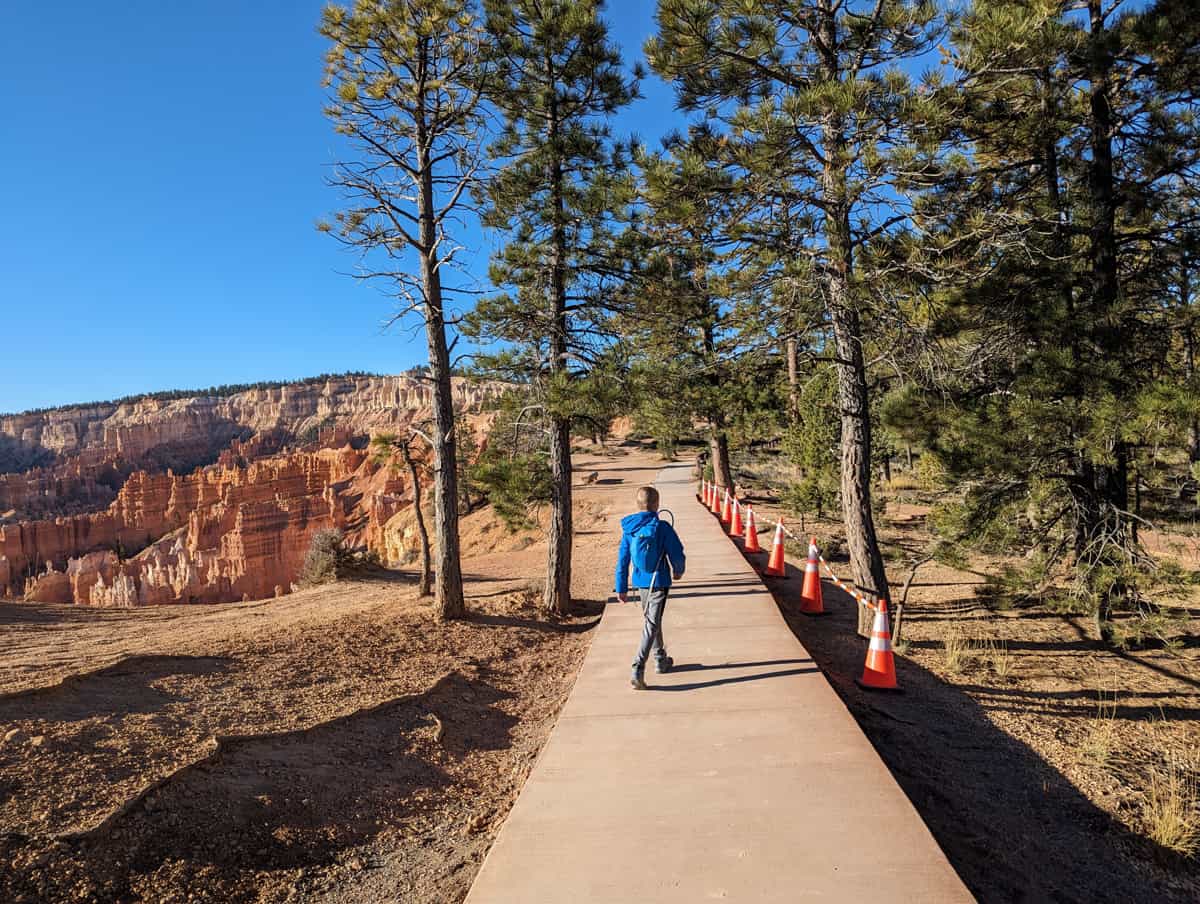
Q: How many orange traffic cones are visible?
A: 9